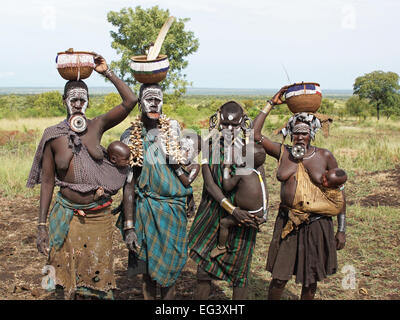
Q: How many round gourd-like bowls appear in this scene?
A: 3